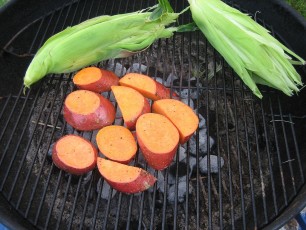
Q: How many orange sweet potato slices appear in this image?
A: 9